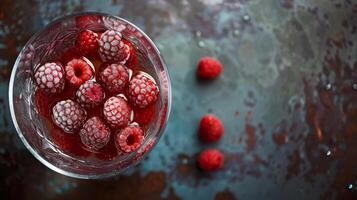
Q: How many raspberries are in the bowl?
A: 11